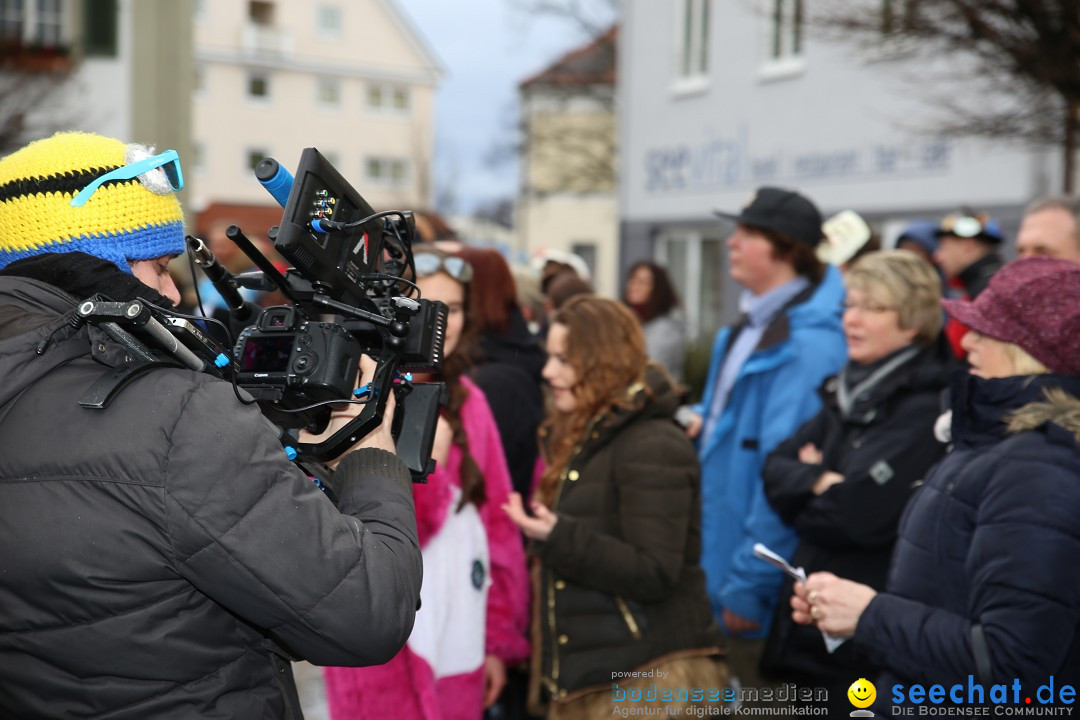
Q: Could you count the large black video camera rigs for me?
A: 1